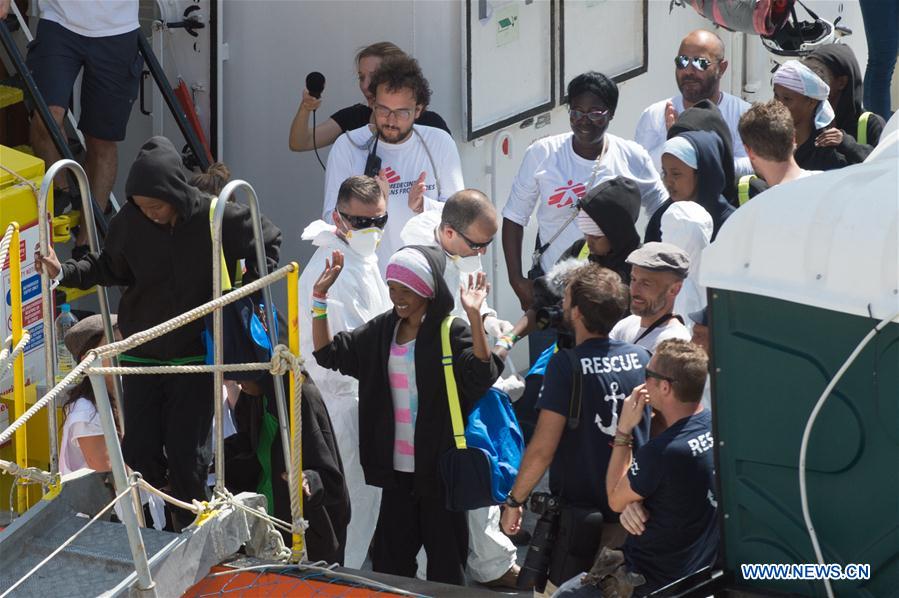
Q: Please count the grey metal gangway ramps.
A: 1